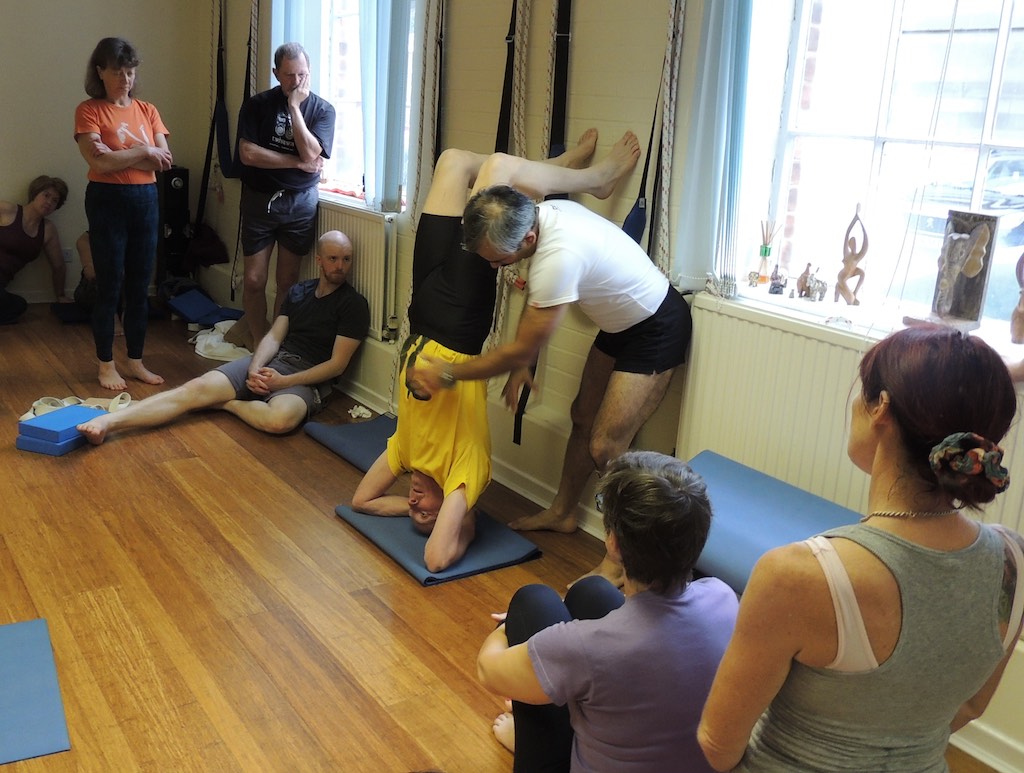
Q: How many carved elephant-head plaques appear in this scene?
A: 1